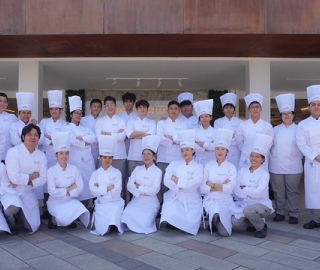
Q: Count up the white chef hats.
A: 15